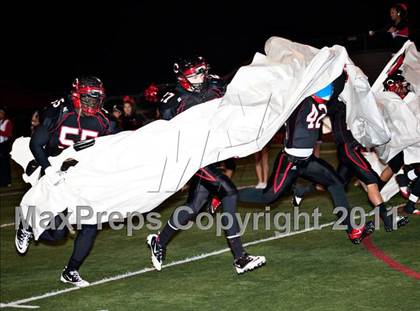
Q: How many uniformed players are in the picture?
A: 5